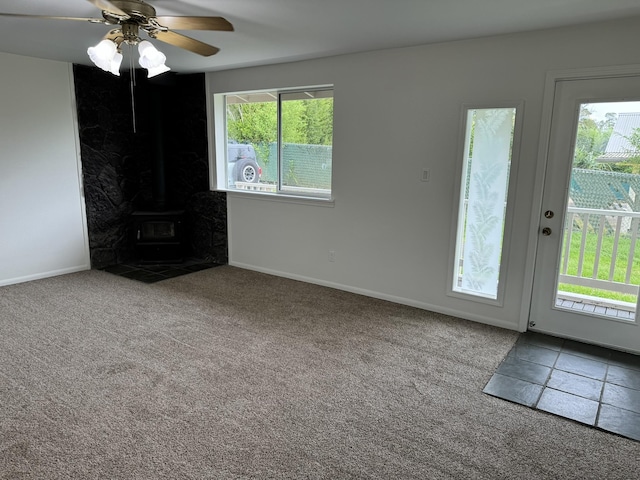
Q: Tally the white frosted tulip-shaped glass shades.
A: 4